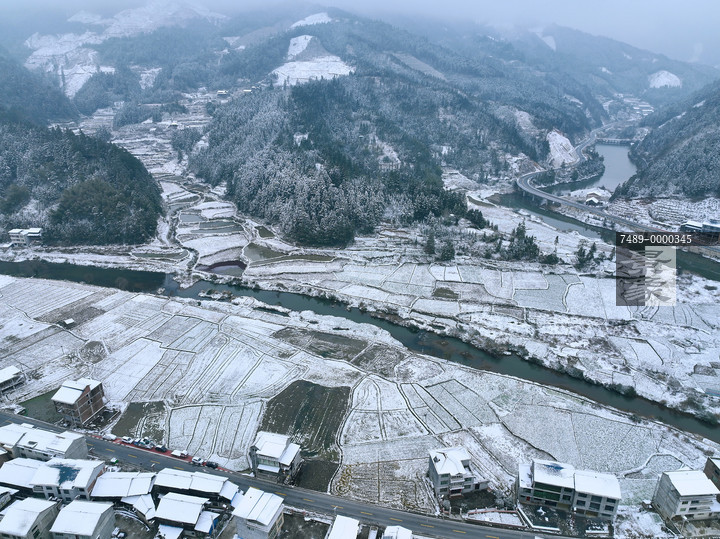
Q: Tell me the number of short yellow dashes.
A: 15